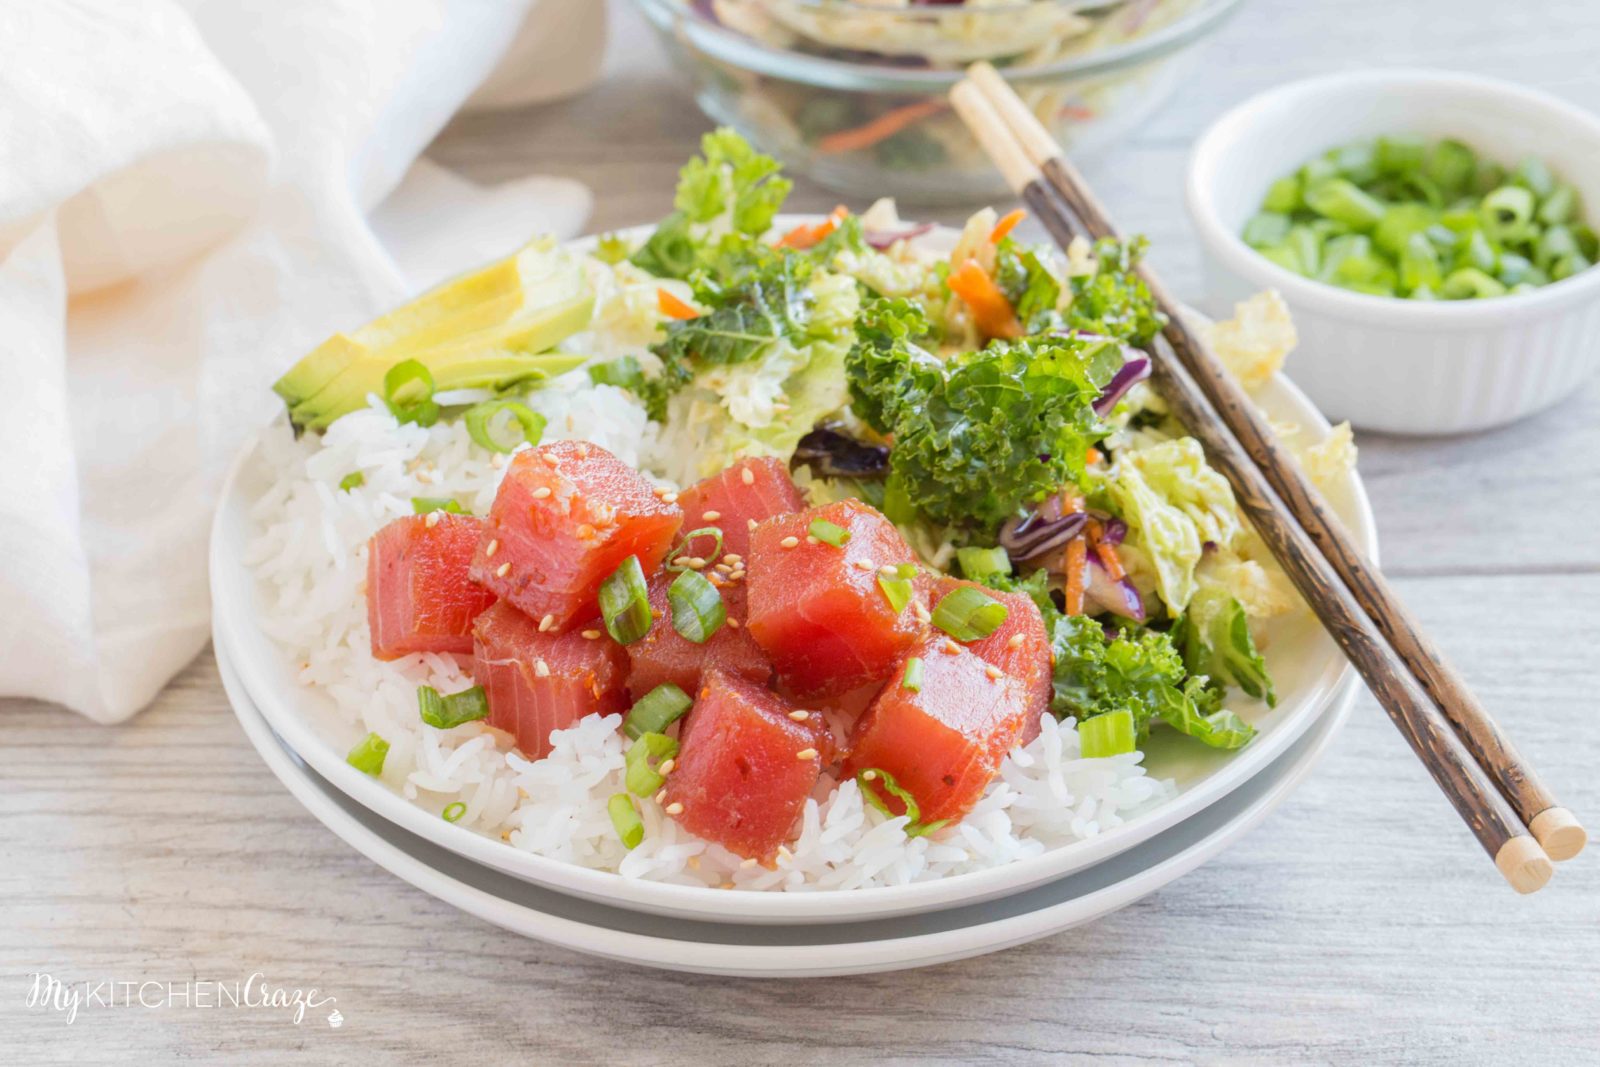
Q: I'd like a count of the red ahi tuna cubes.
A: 9